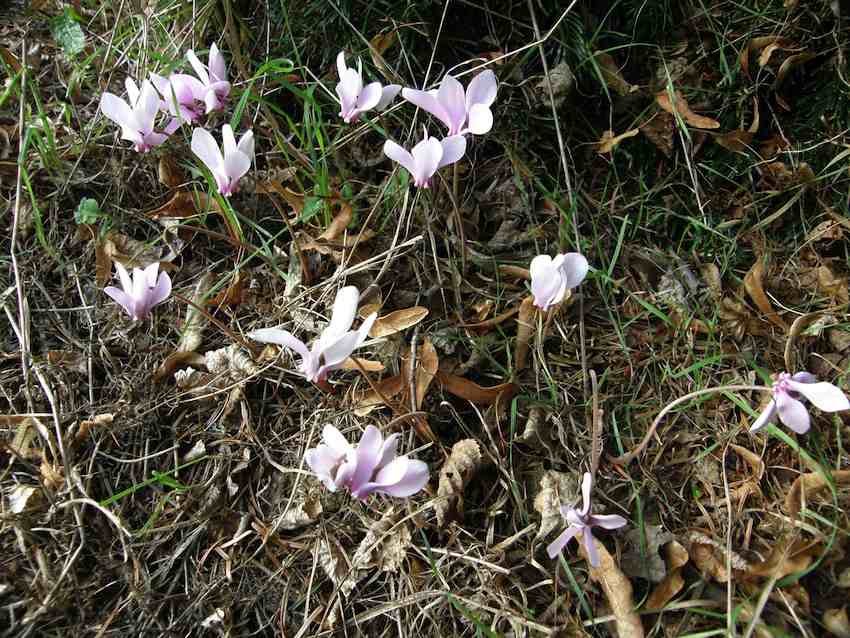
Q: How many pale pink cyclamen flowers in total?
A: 14